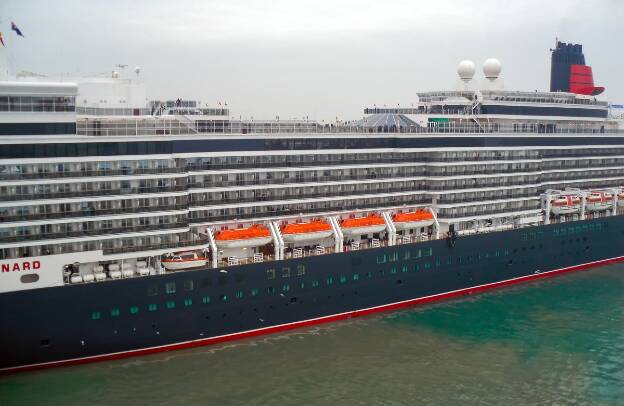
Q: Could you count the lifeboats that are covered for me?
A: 4